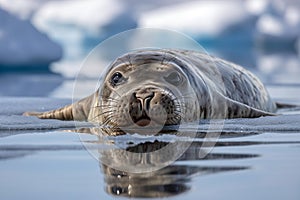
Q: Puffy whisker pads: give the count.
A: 2